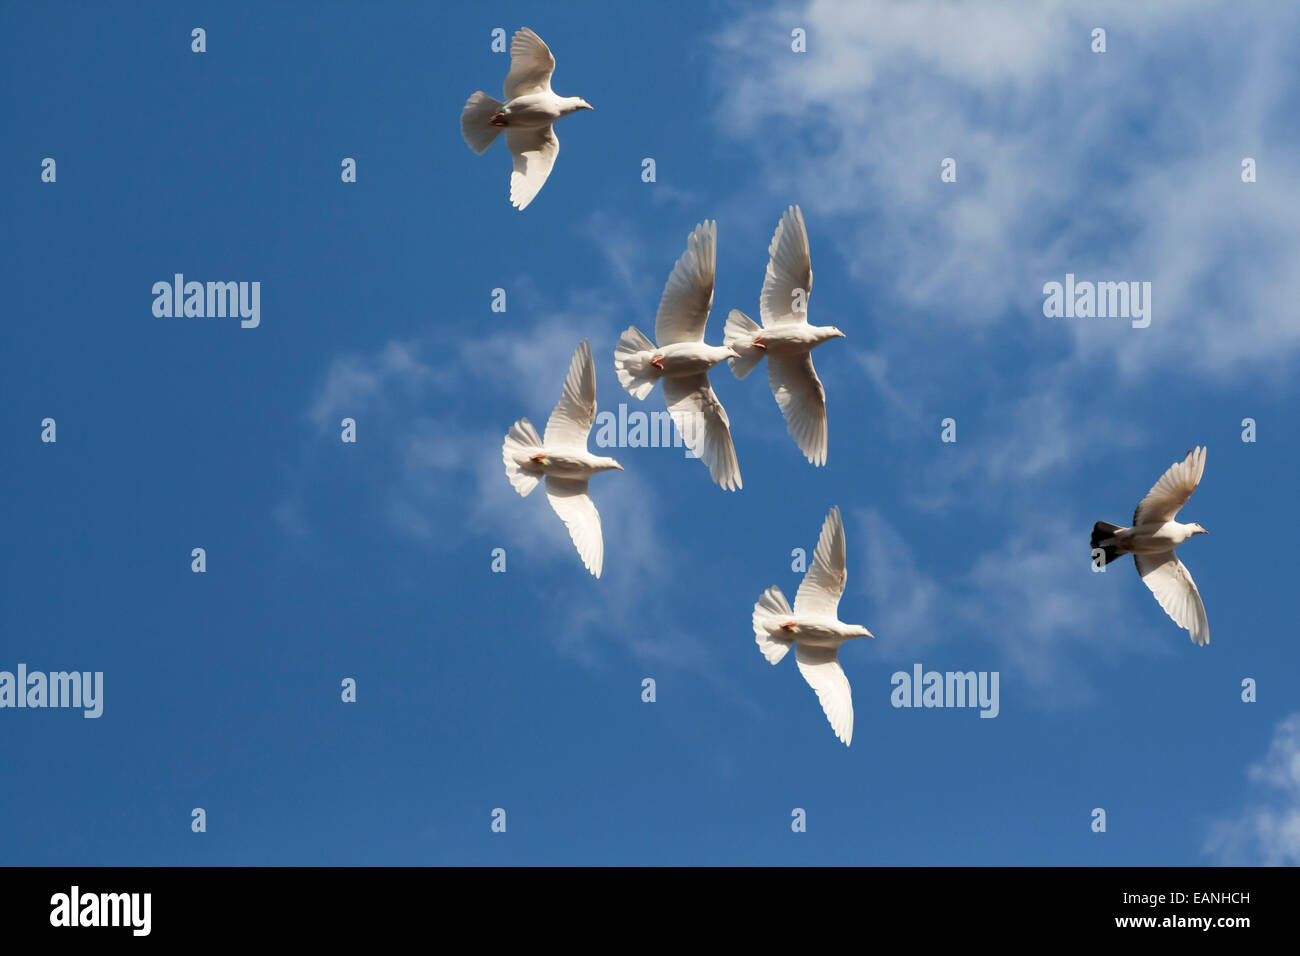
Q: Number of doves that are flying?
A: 6